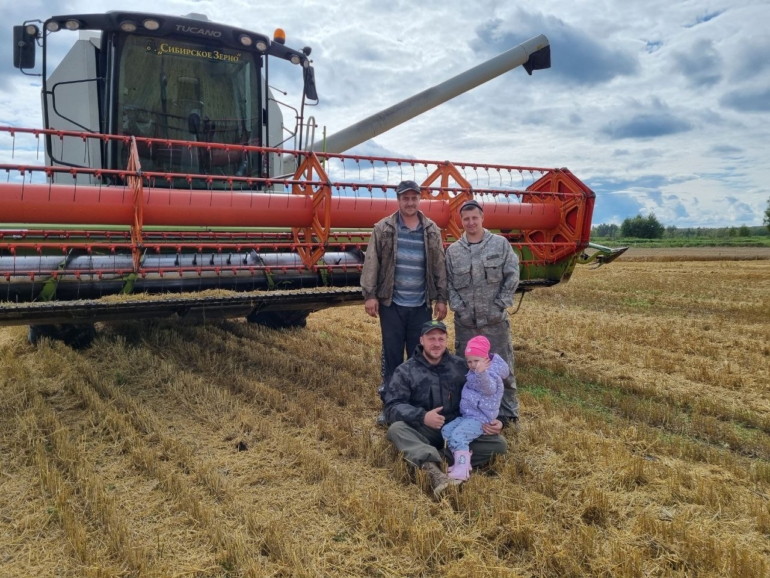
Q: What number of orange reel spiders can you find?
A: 4